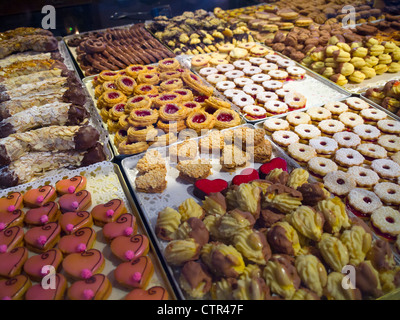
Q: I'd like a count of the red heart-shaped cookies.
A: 3